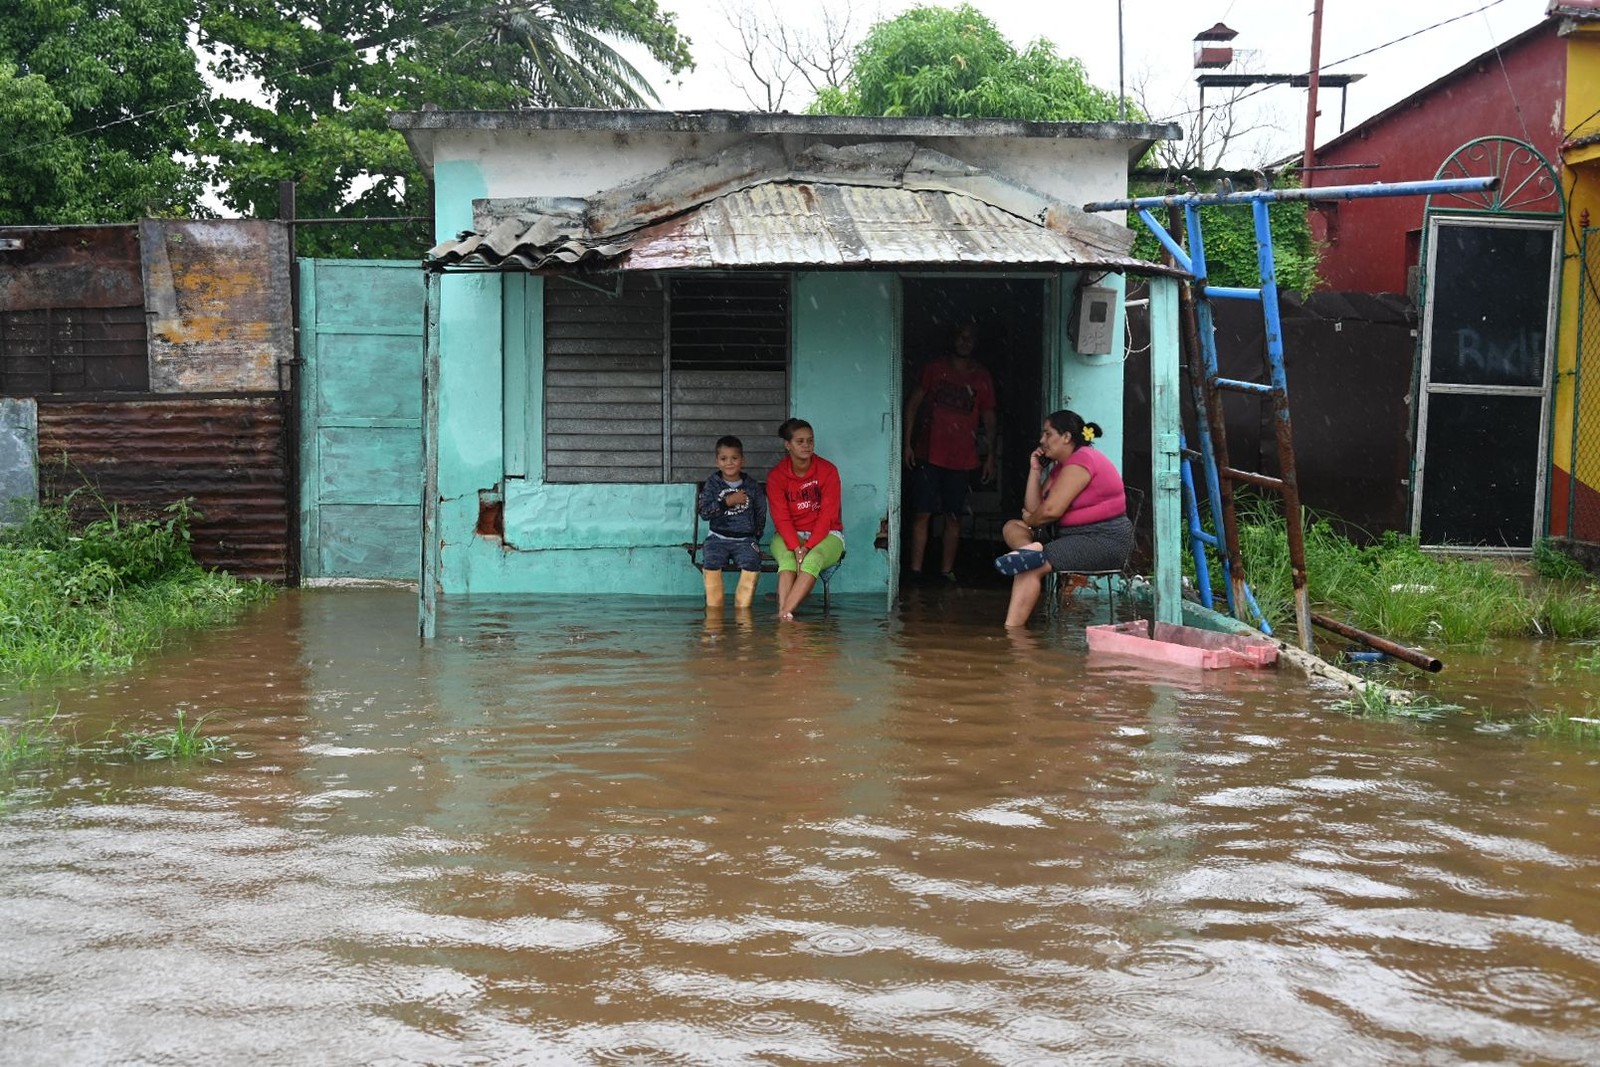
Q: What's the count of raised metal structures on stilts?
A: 1